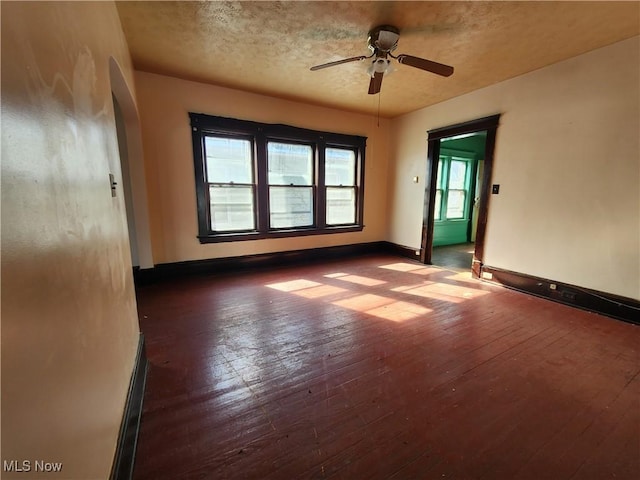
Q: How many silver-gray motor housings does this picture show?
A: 1